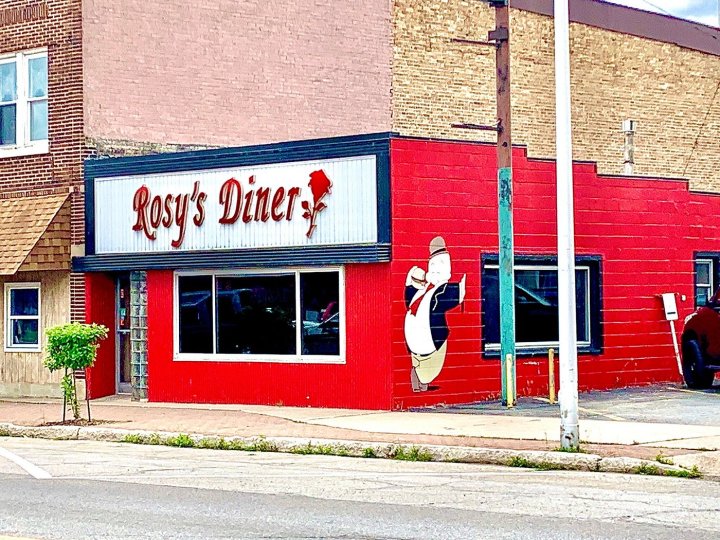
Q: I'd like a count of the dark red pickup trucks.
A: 1